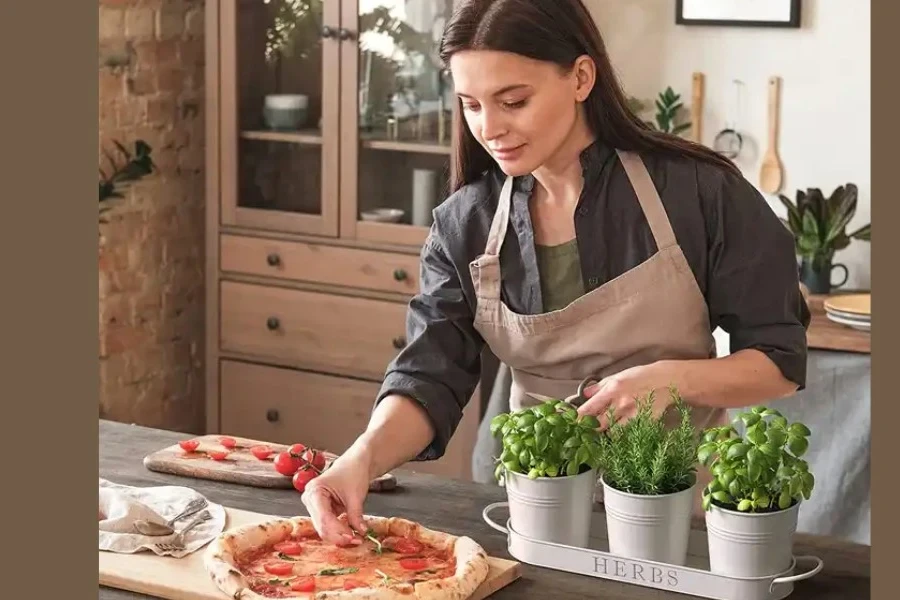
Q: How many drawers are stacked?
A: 3